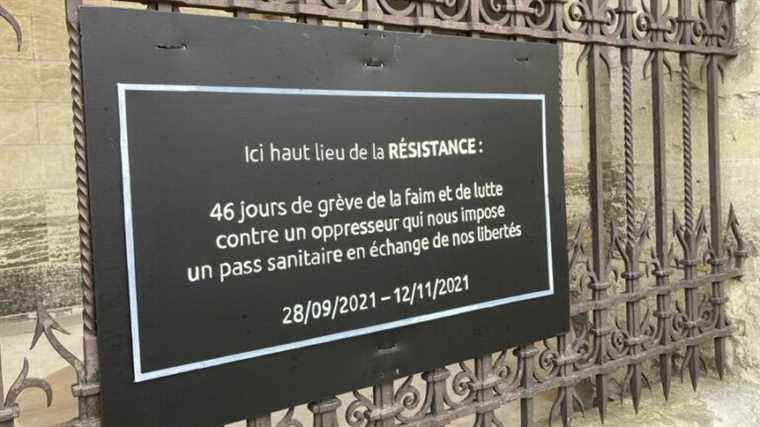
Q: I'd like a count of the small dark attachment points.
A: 4